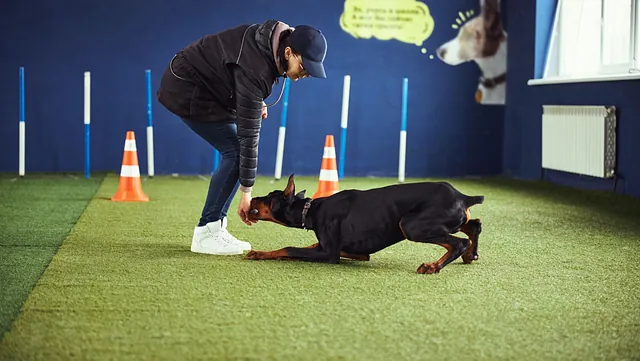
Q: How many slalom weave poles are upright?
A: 7